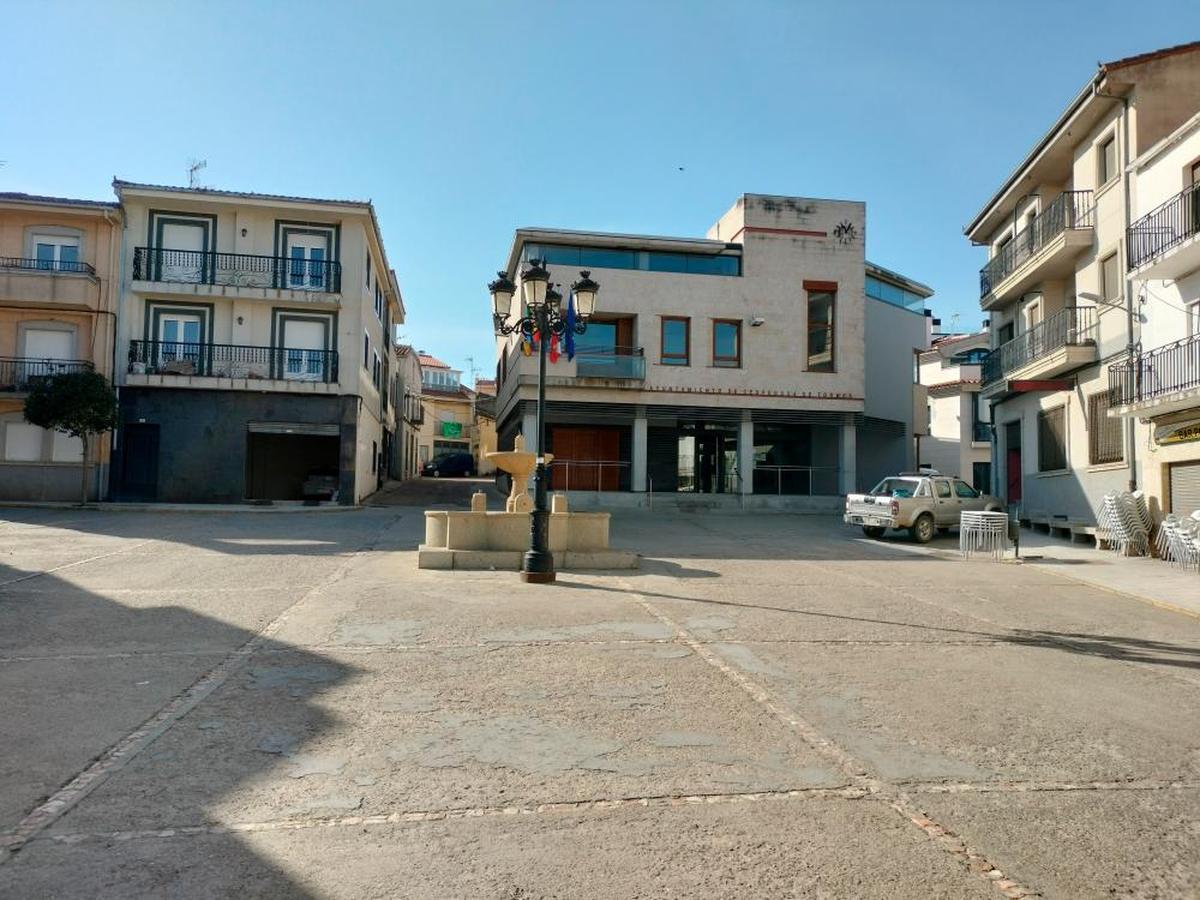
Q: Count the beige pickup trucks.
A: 1